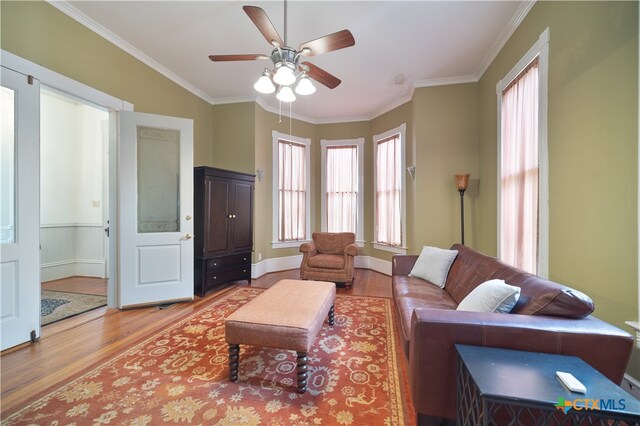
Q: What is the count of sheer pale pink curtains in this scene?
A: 4